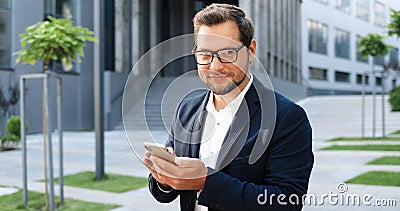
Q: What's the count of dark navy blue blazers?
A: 1